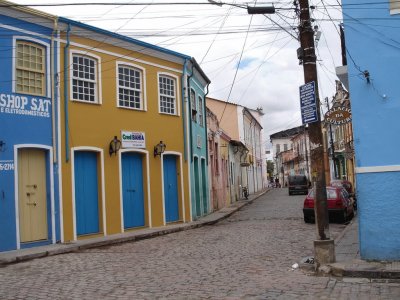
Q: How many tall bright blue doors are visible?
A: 3